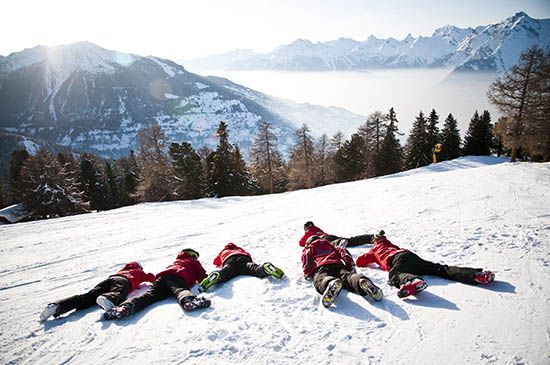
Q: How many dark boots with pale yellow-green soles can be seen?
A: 2